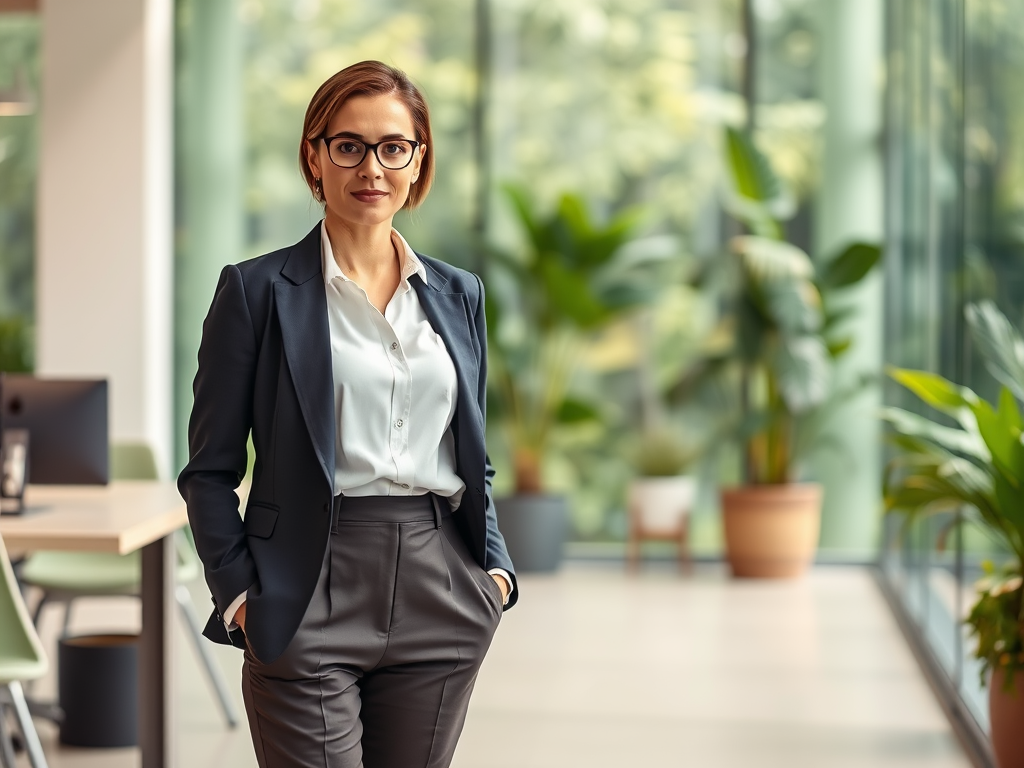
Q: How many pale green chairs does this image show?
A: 2